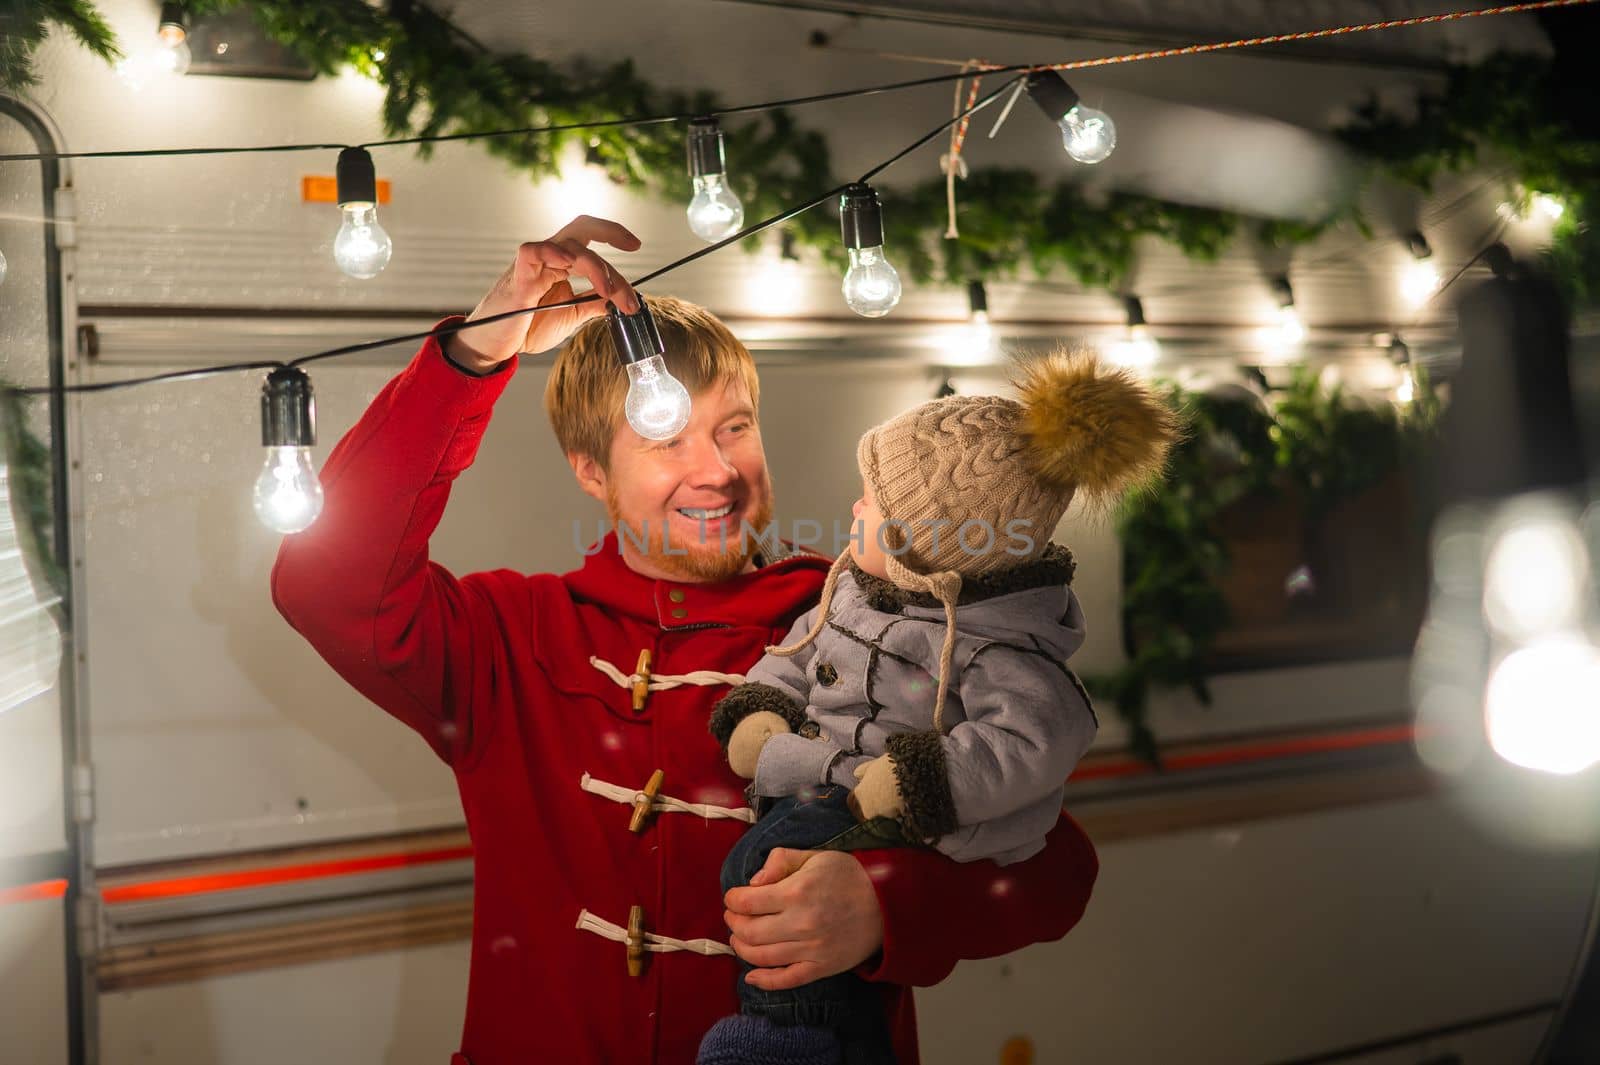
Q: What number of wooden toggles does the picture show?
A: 3